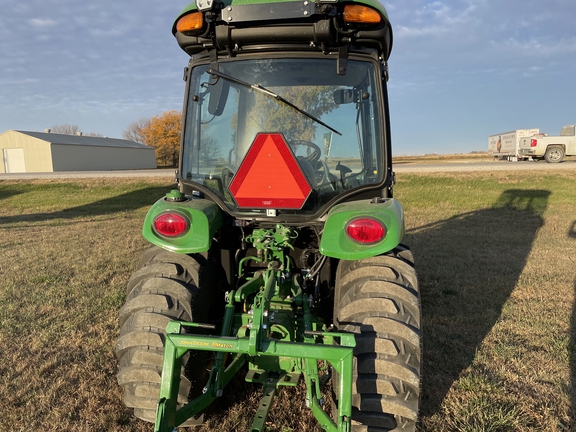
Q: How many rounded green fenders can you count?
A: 2